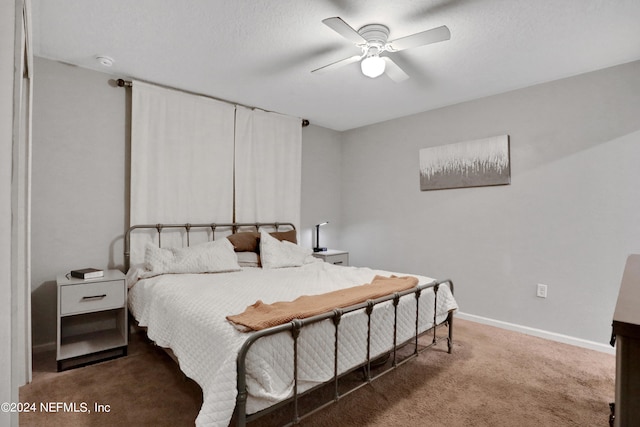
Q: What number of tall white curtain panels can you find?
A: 2